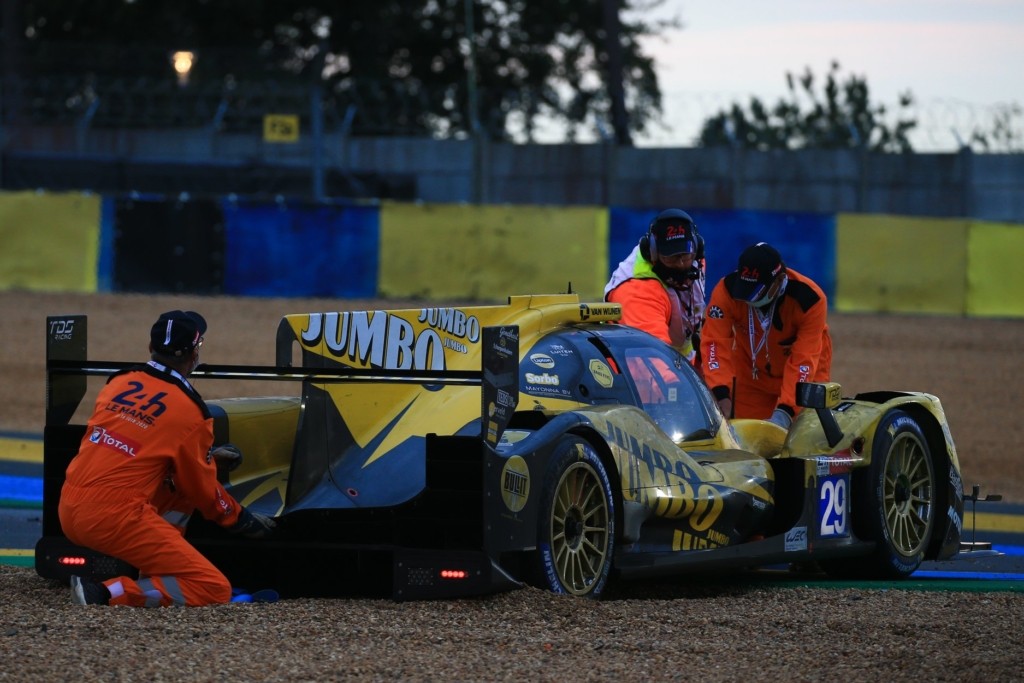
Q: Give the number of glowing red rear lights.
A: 2